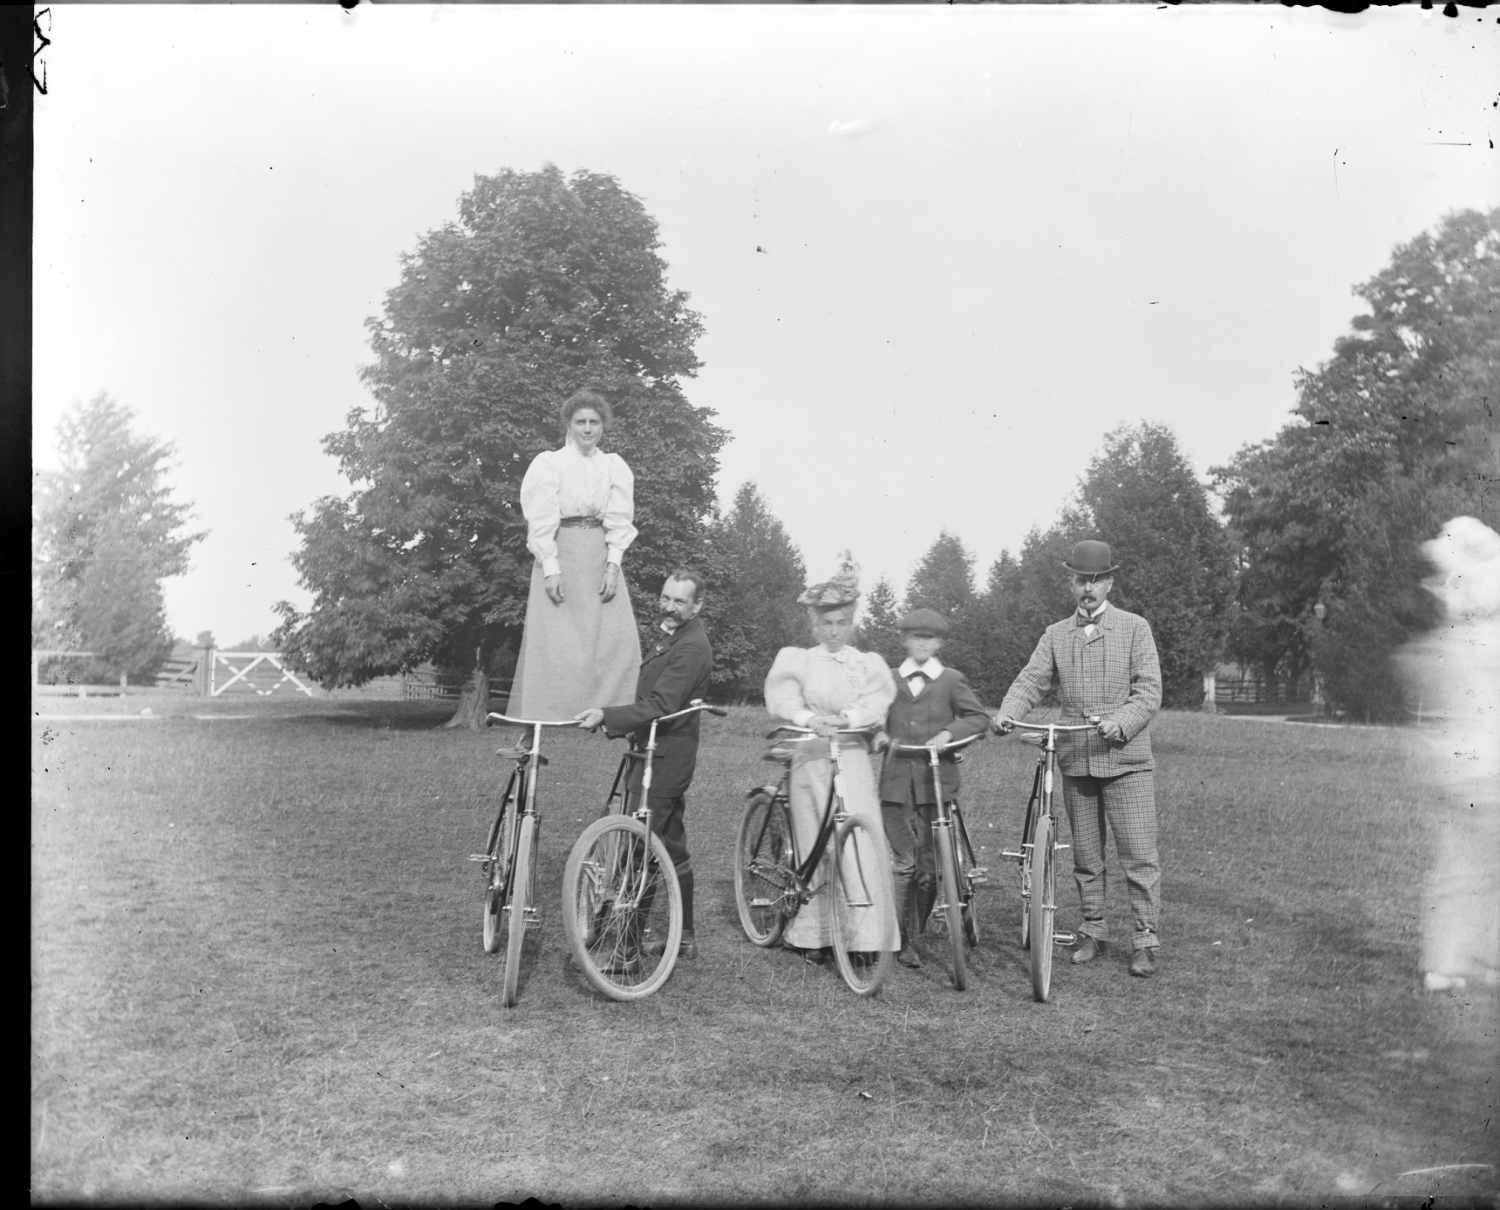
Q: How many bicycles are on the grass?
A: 5